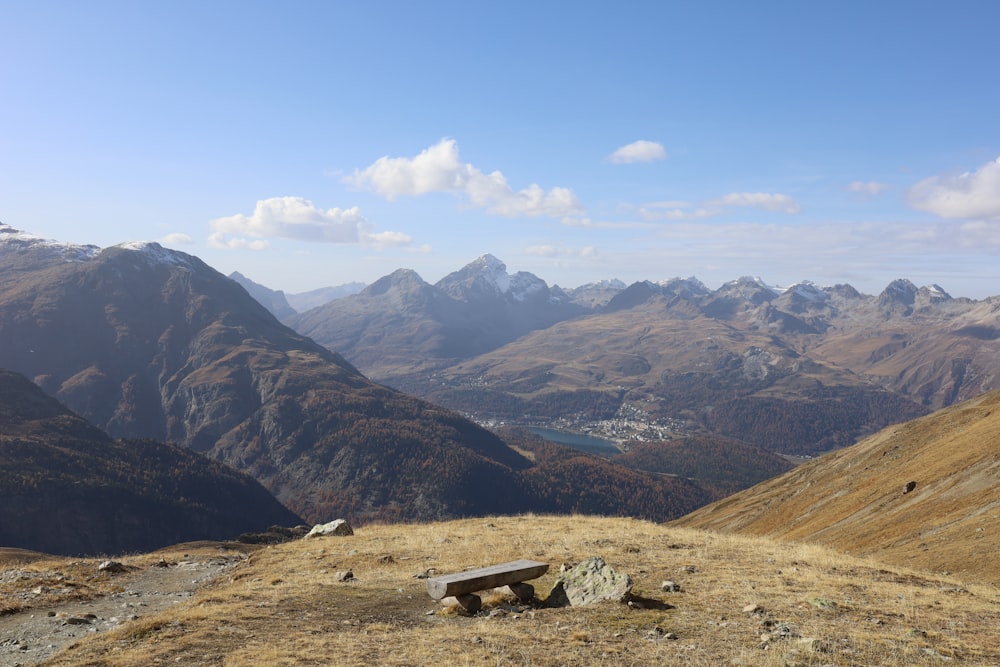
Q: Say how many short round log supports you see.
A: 2